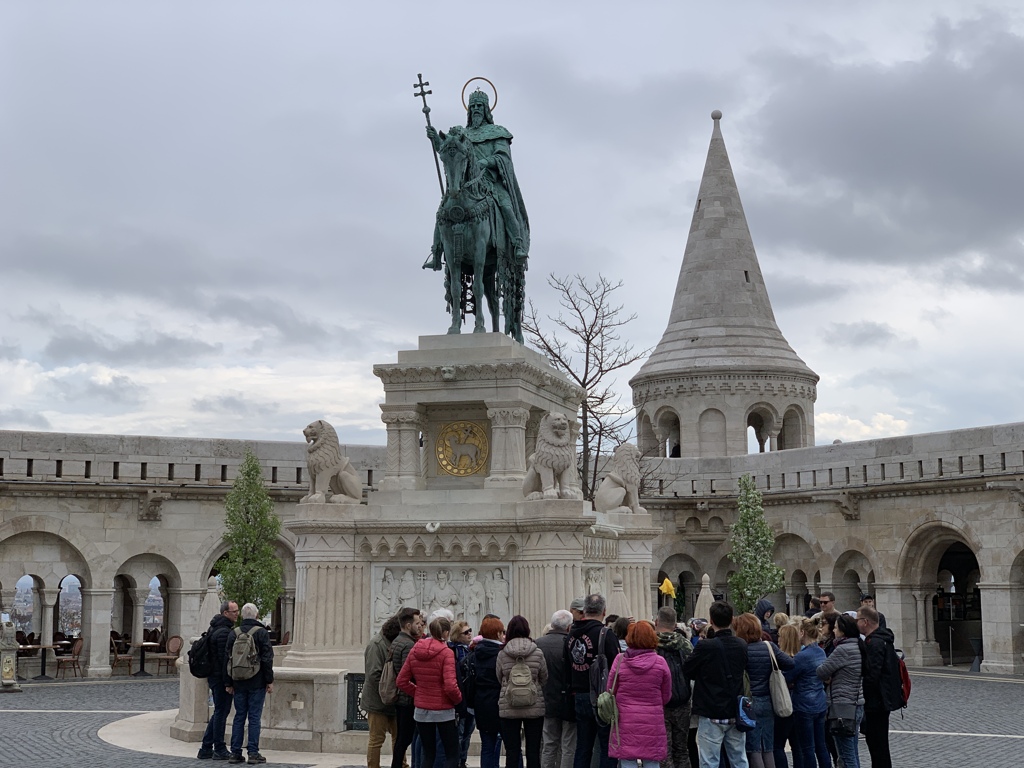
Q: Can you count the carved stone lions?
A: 3